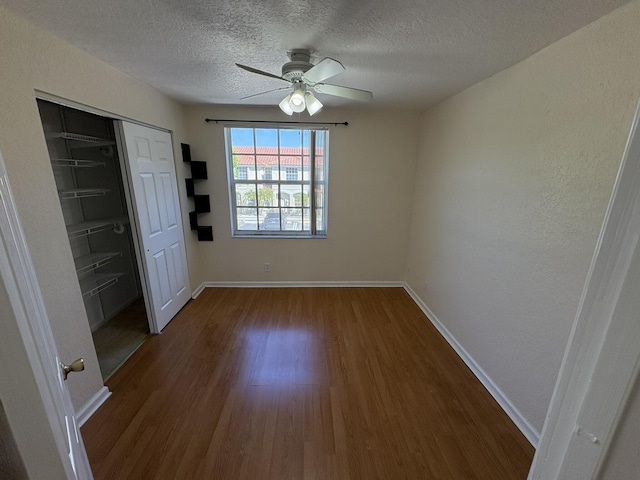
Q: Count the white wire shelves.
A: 6